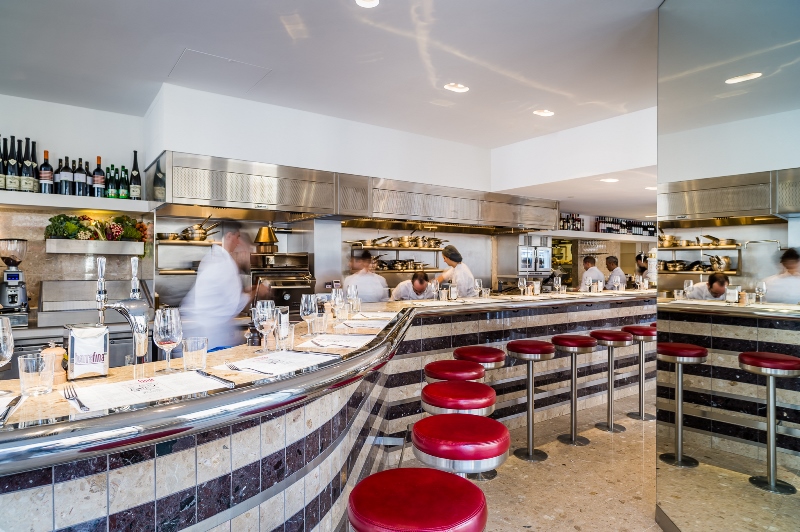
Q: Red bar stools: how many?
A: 11